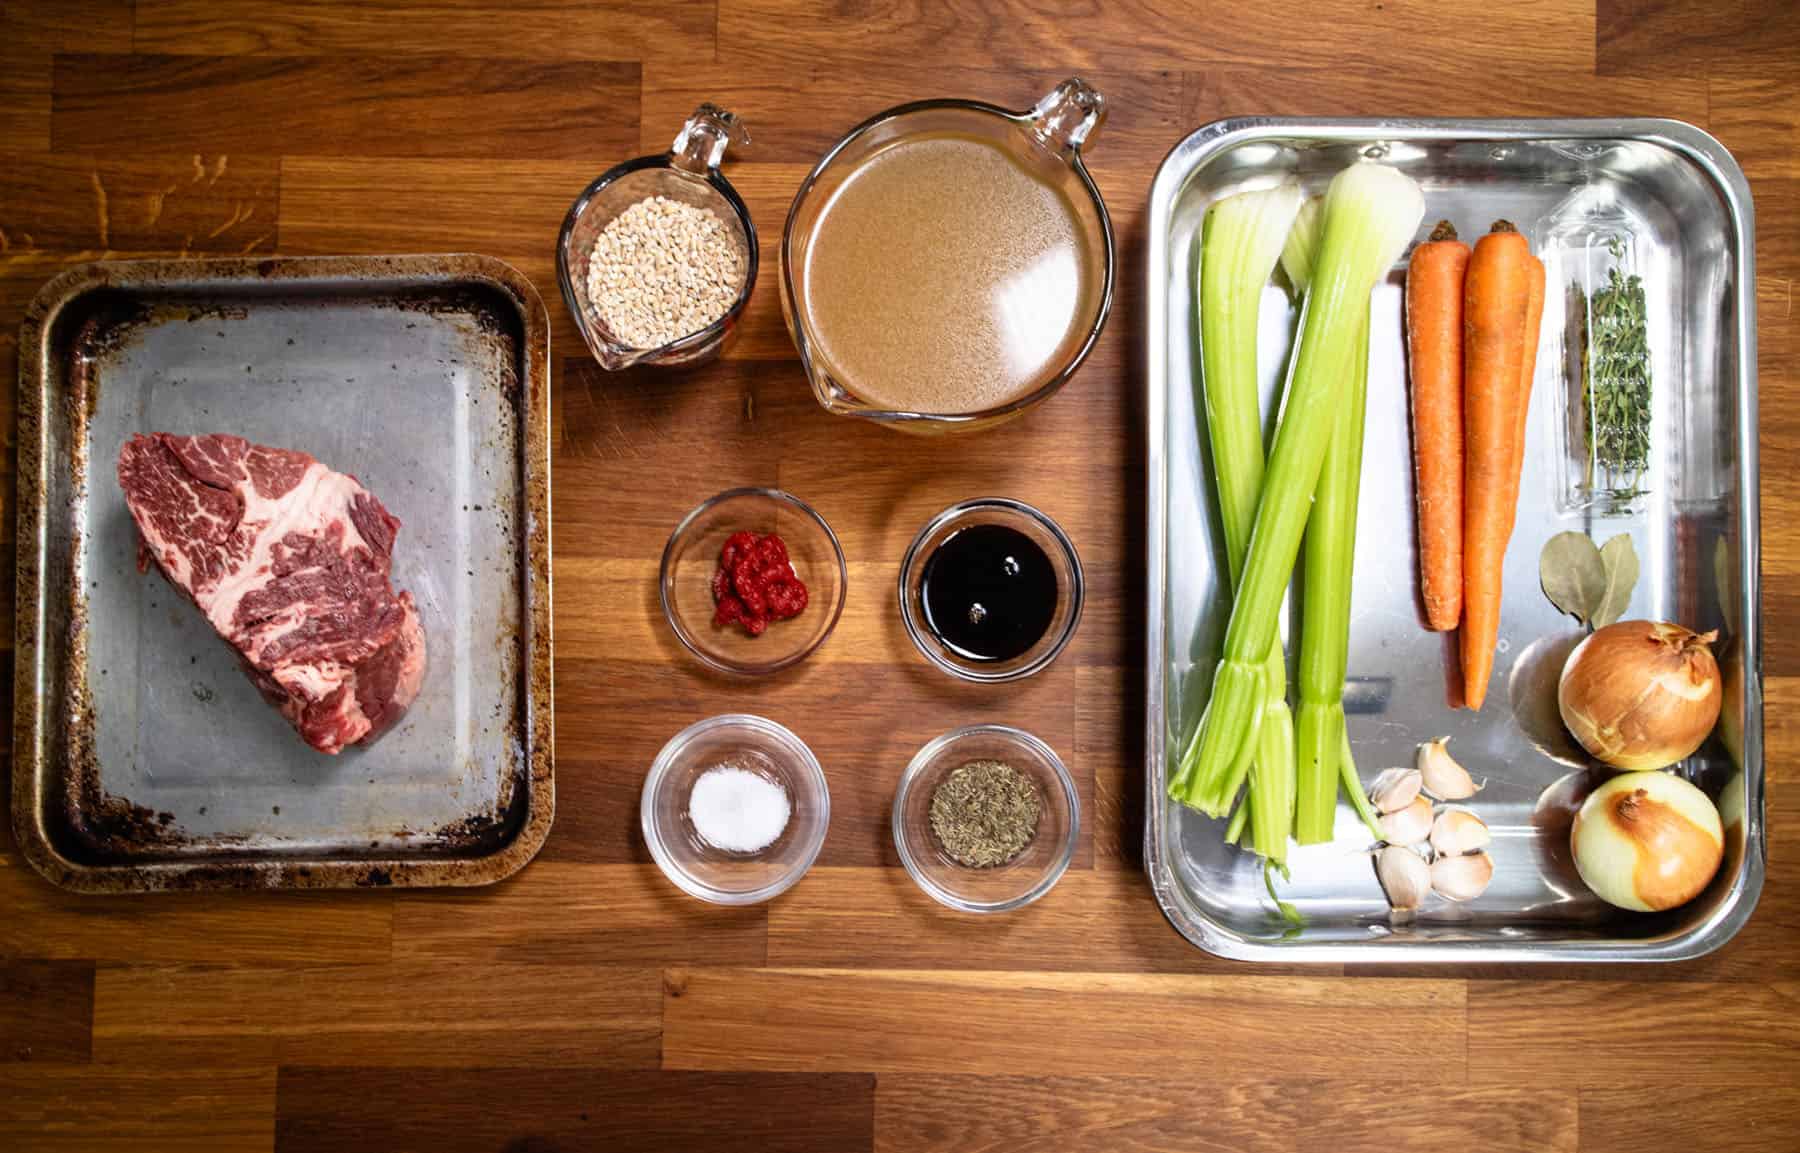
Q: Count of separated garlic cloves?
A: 6